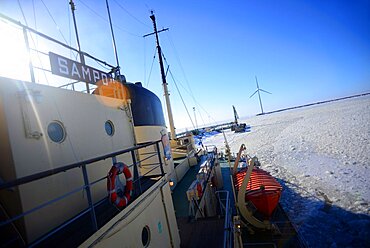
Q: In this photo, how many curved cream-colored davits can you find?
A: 2